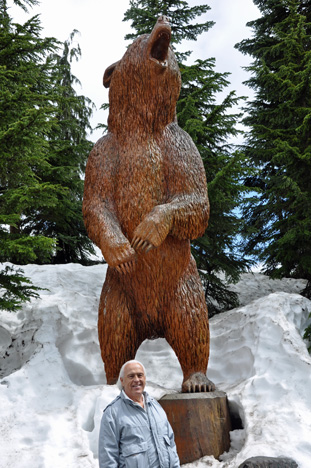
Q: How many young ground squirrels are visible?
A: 0